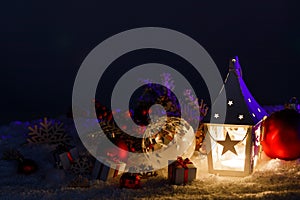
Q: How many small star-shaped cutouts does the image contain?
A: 6